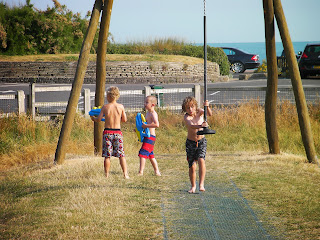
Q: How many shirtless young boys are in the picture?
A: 3